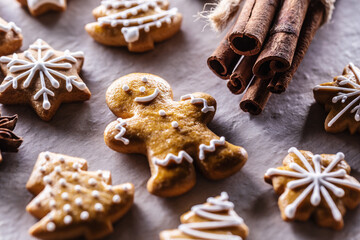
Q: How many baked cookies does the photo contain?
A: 9